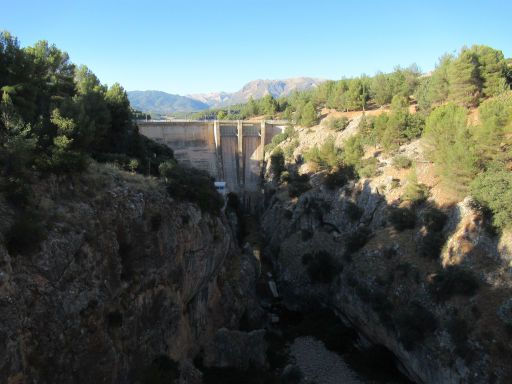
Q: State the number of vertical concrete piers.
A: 3